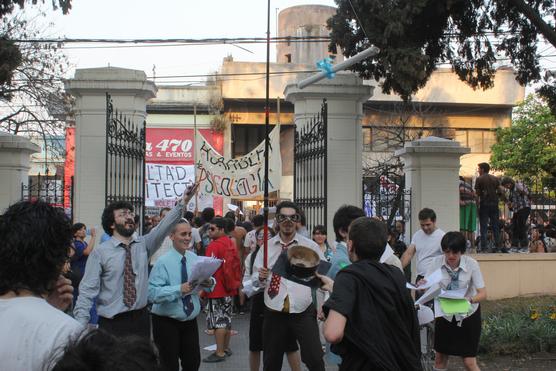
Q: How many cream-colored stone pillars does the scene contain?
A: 4